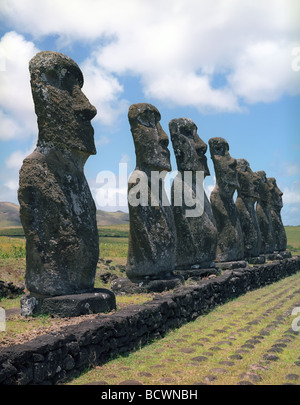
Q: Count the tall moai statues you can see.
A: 7